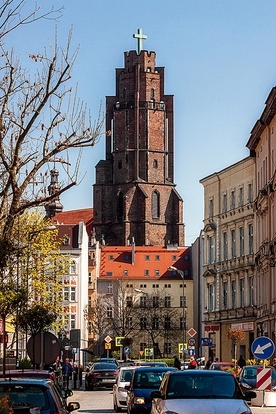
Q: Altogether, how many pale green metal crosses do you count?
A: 1